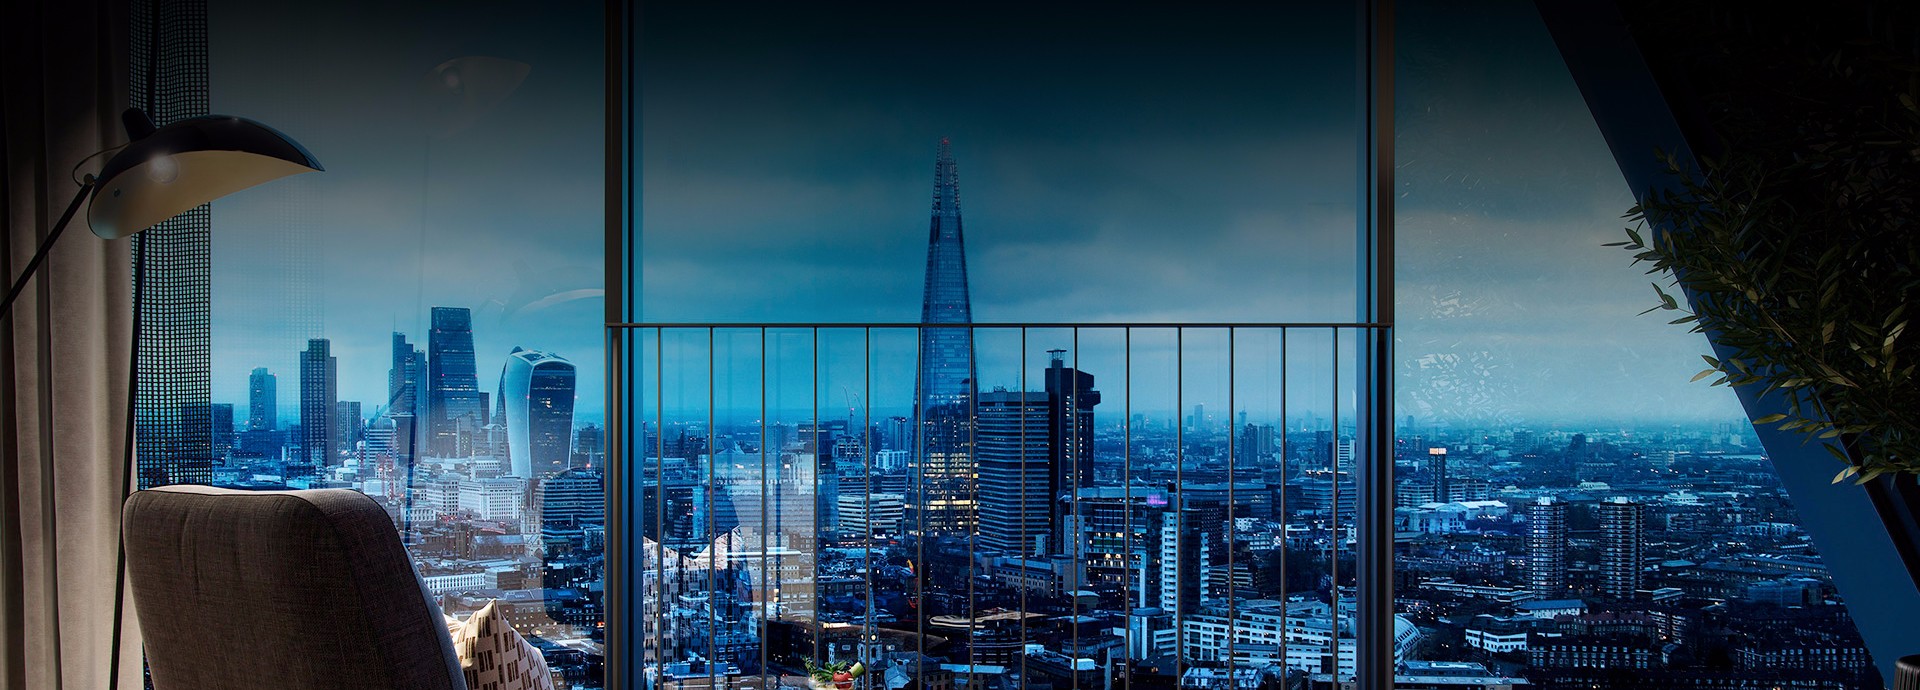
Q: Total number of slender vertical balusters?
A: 14